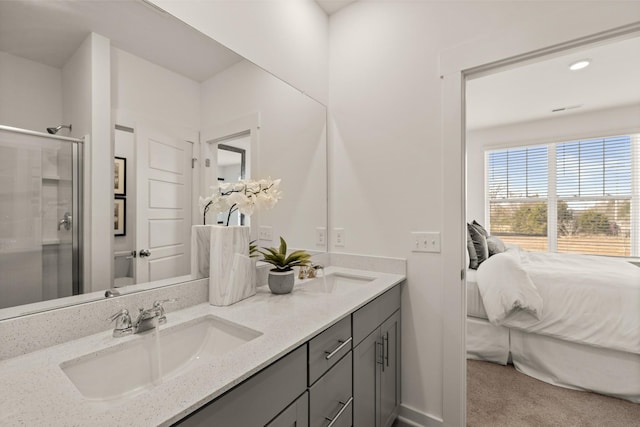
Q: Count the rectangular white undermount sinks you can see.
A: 2